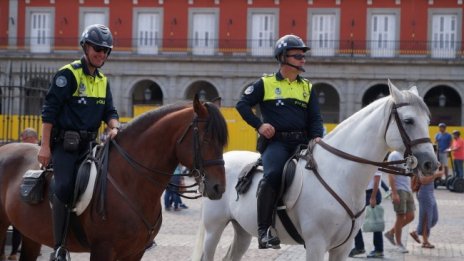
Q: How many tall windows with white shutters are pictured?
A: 8